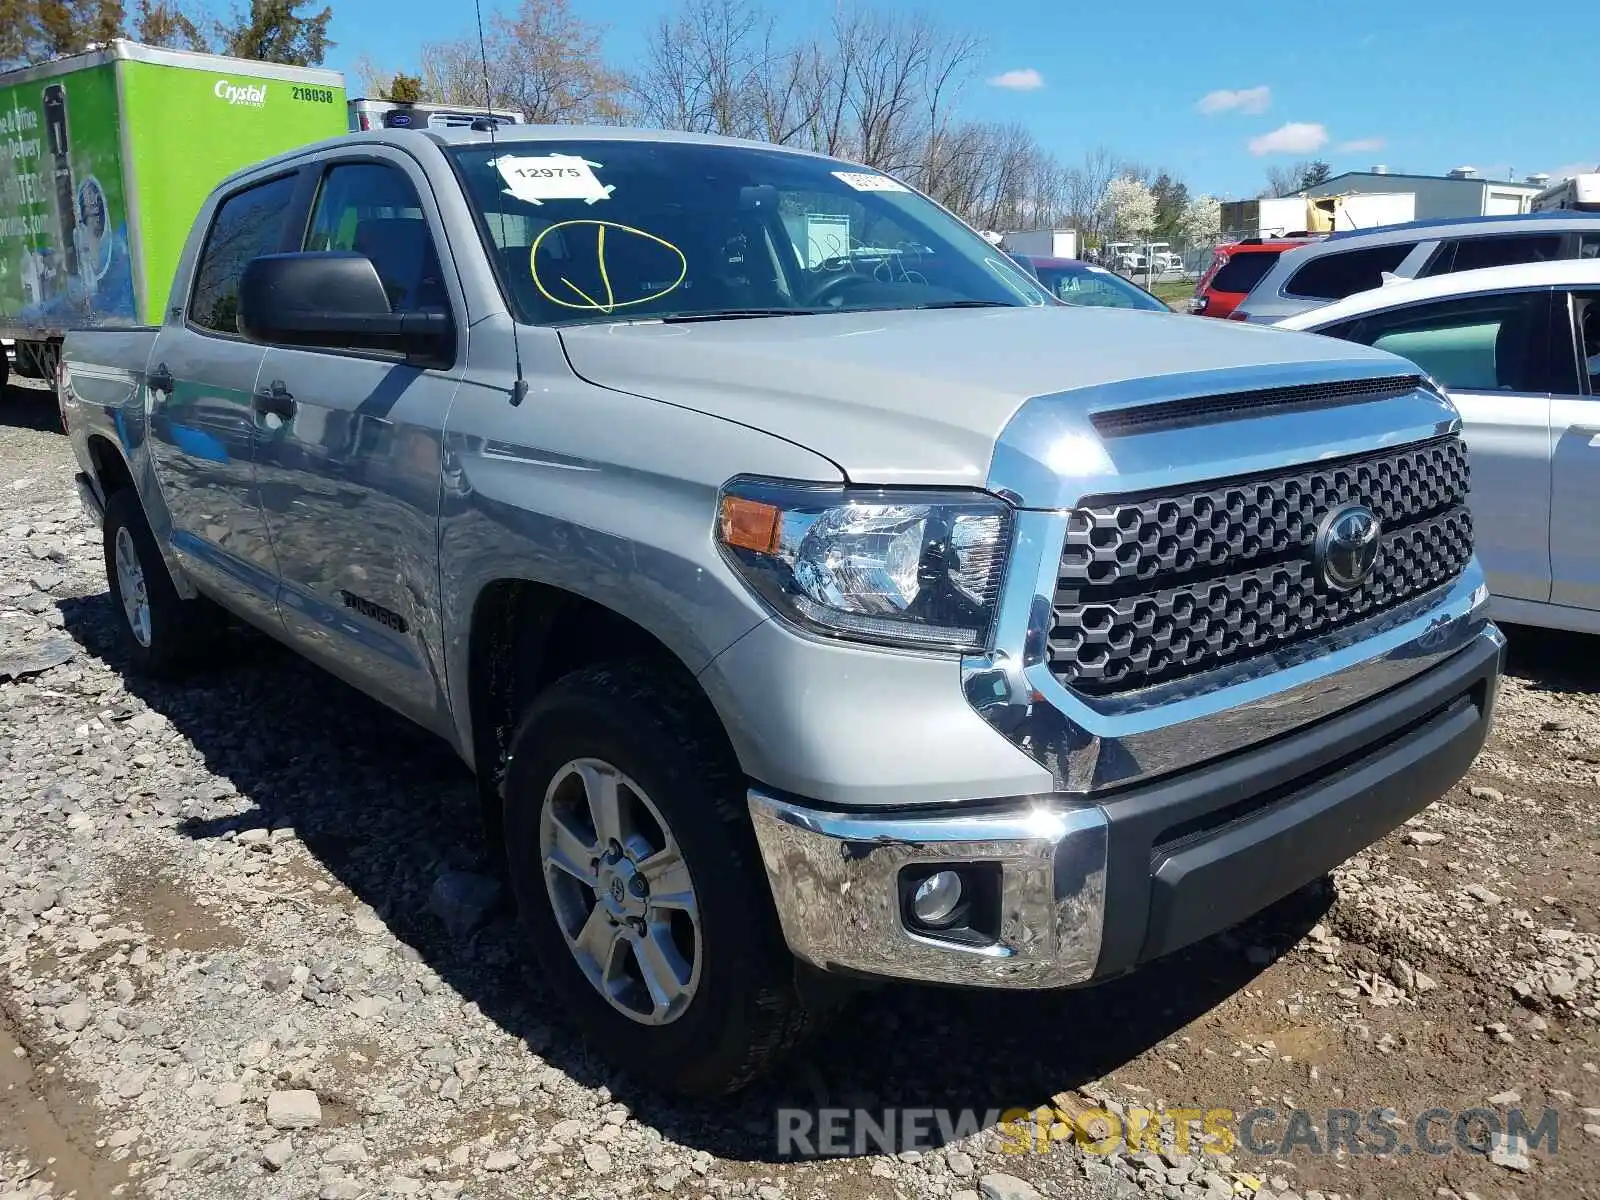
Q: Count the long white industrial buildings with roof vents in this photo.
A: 1